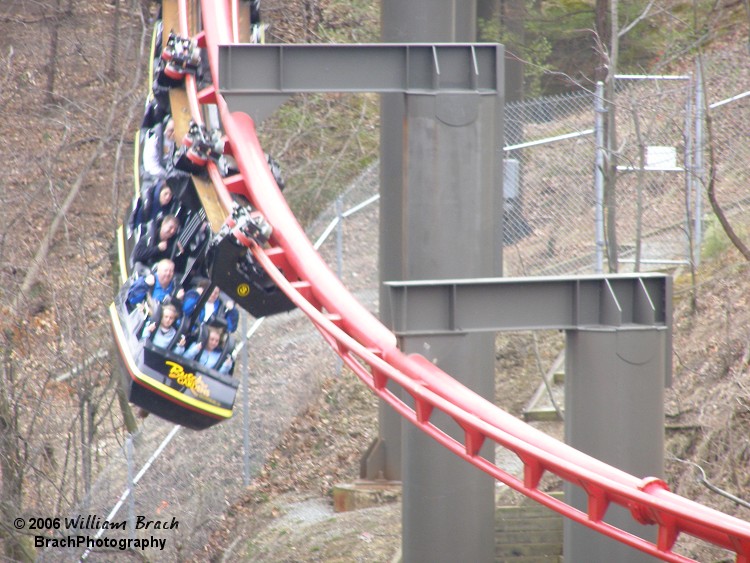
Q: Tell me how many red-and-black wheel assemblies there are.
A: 3